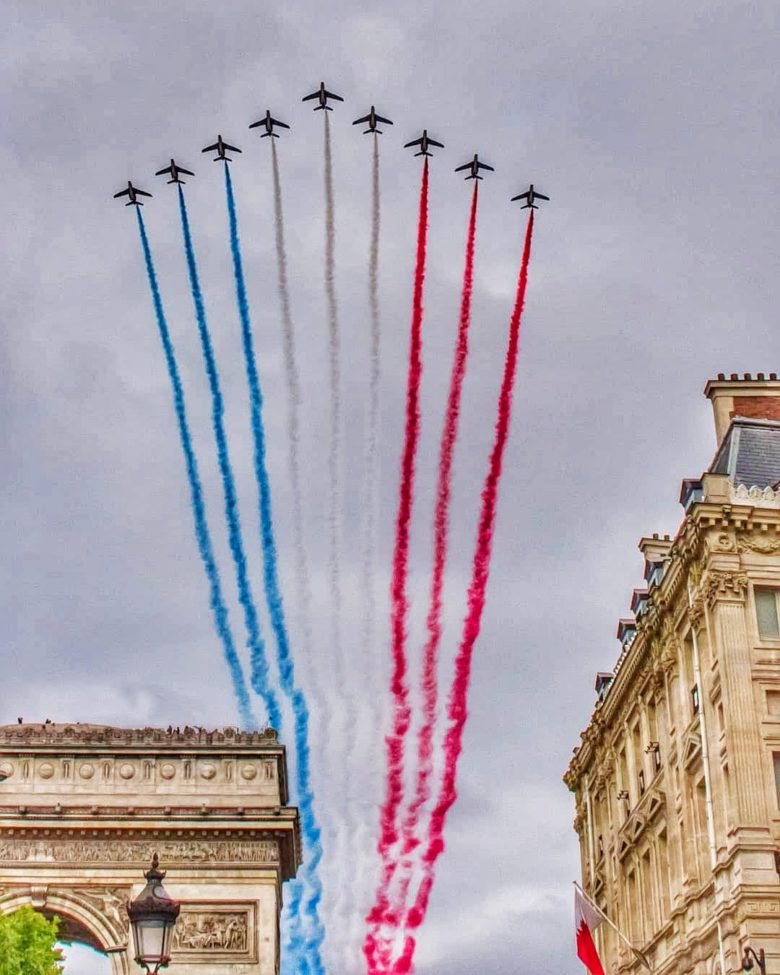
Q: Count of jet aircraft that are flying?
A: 9